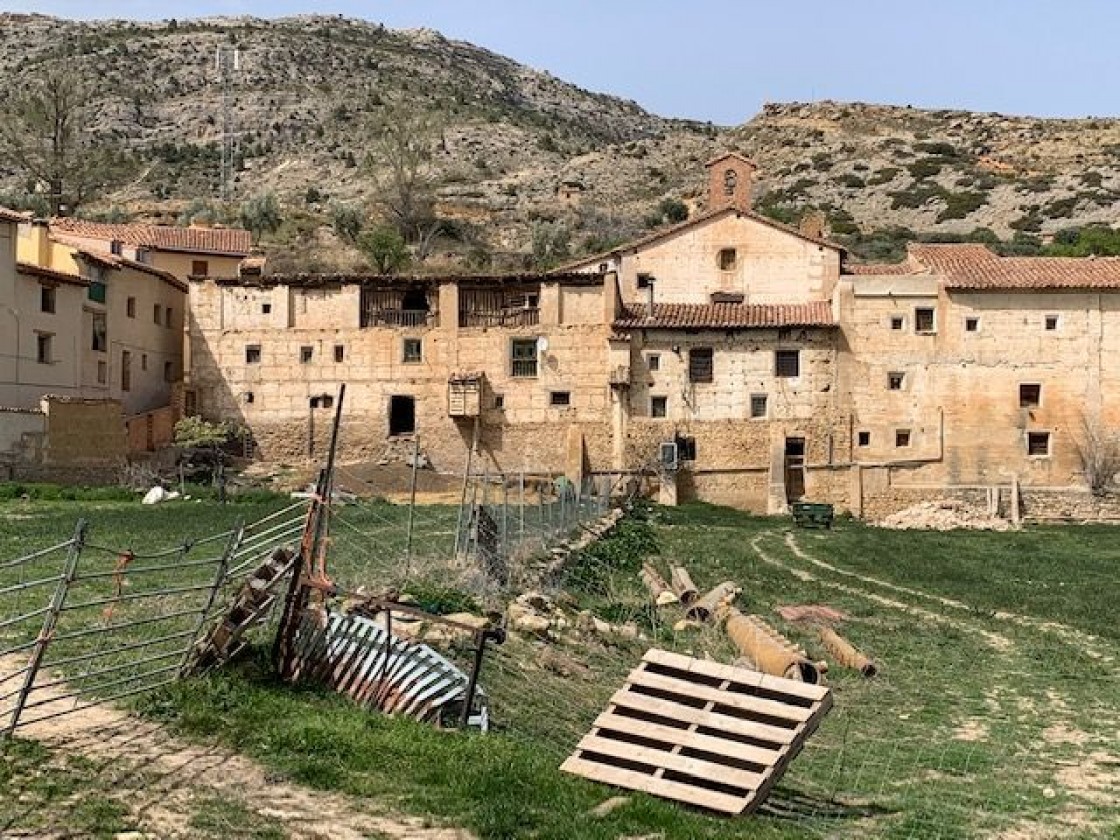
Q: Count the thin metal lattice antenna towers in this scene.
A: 1